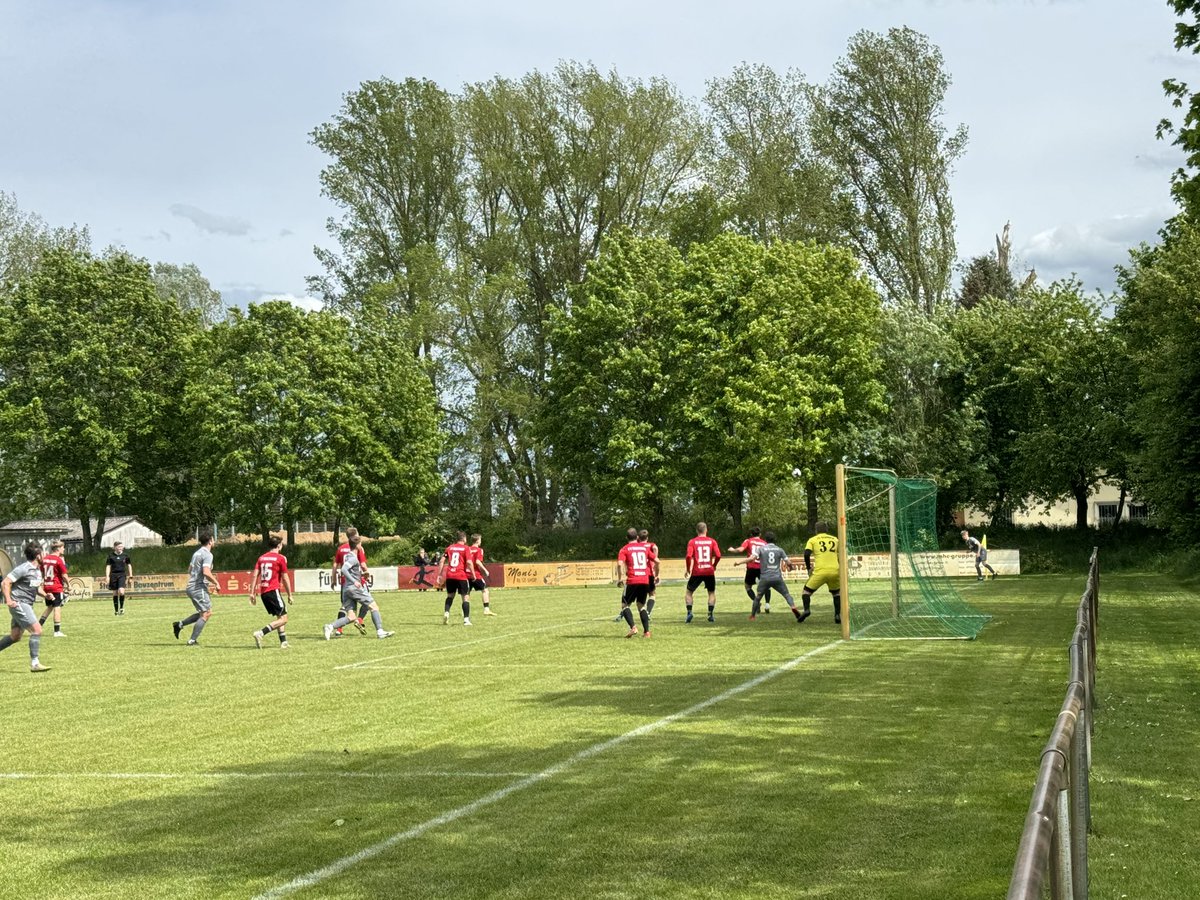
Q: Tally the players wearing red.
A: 9